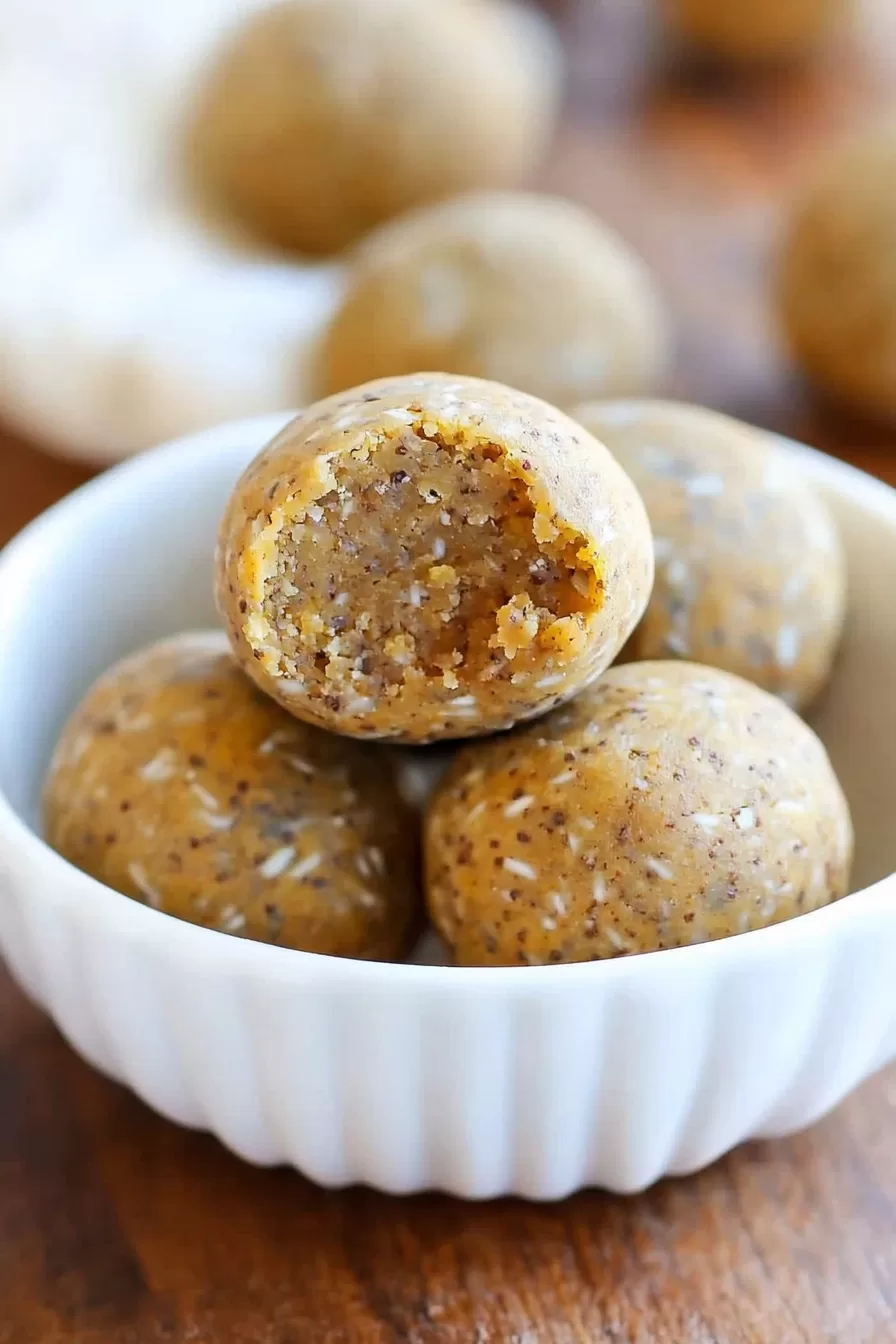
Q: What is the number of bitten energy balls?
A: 1